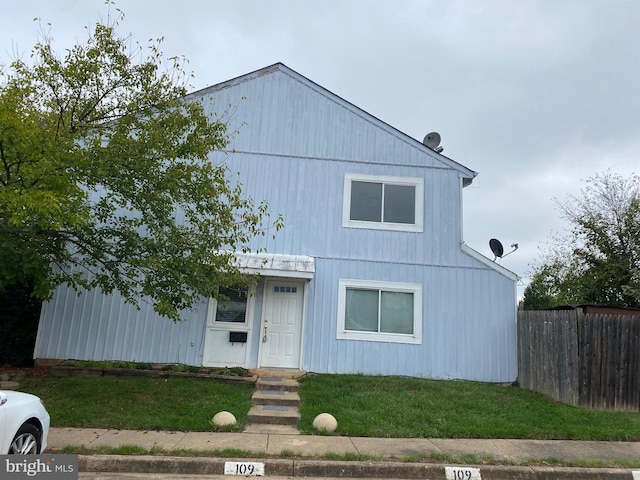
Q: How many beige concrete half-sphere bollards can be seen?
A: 2